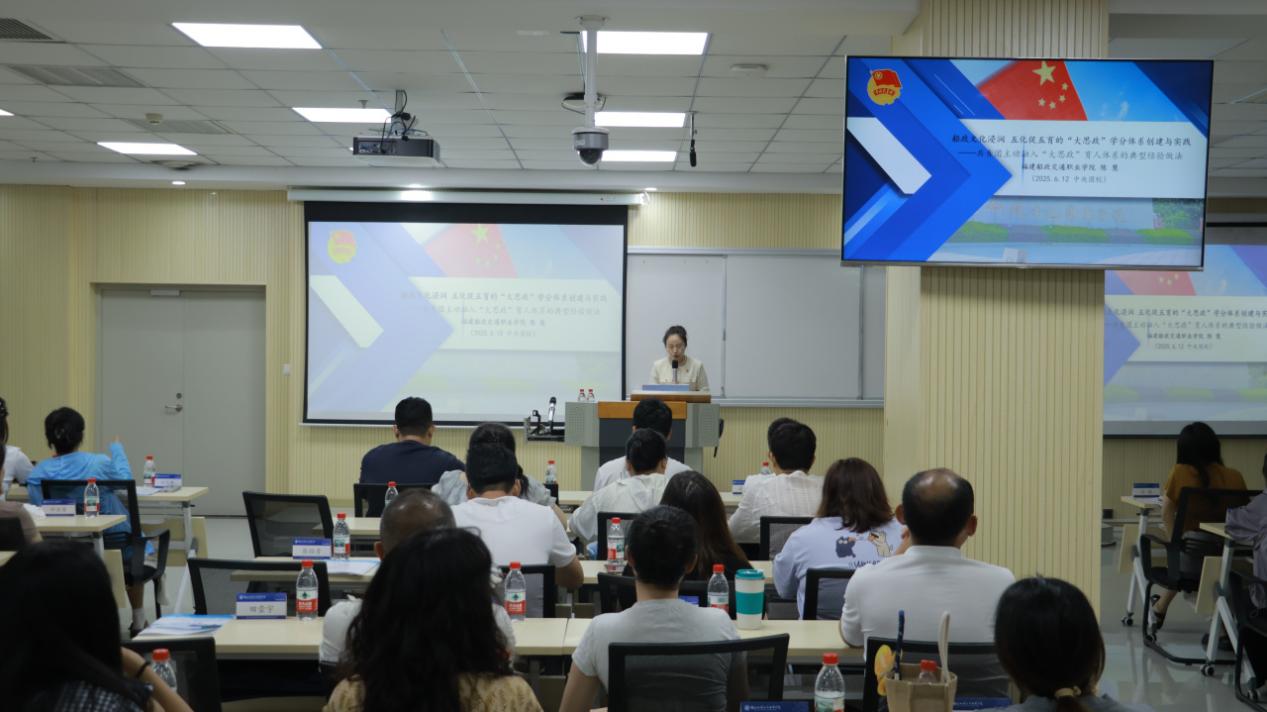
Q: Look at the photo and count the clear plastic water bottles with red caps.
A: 15